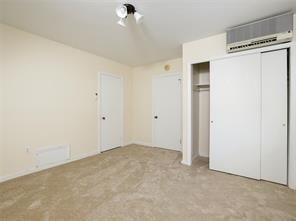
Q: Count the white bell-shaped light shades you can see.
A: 3